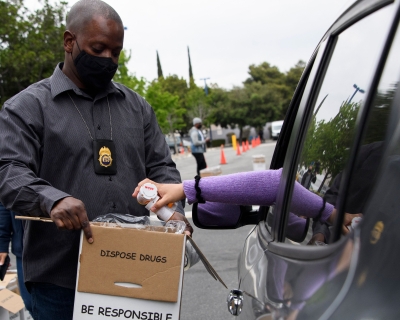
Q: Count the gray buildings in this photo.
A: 1